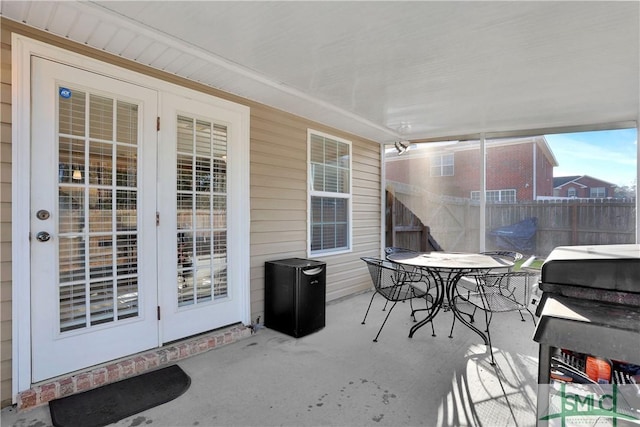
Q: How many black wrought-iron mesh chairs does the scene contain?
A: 4